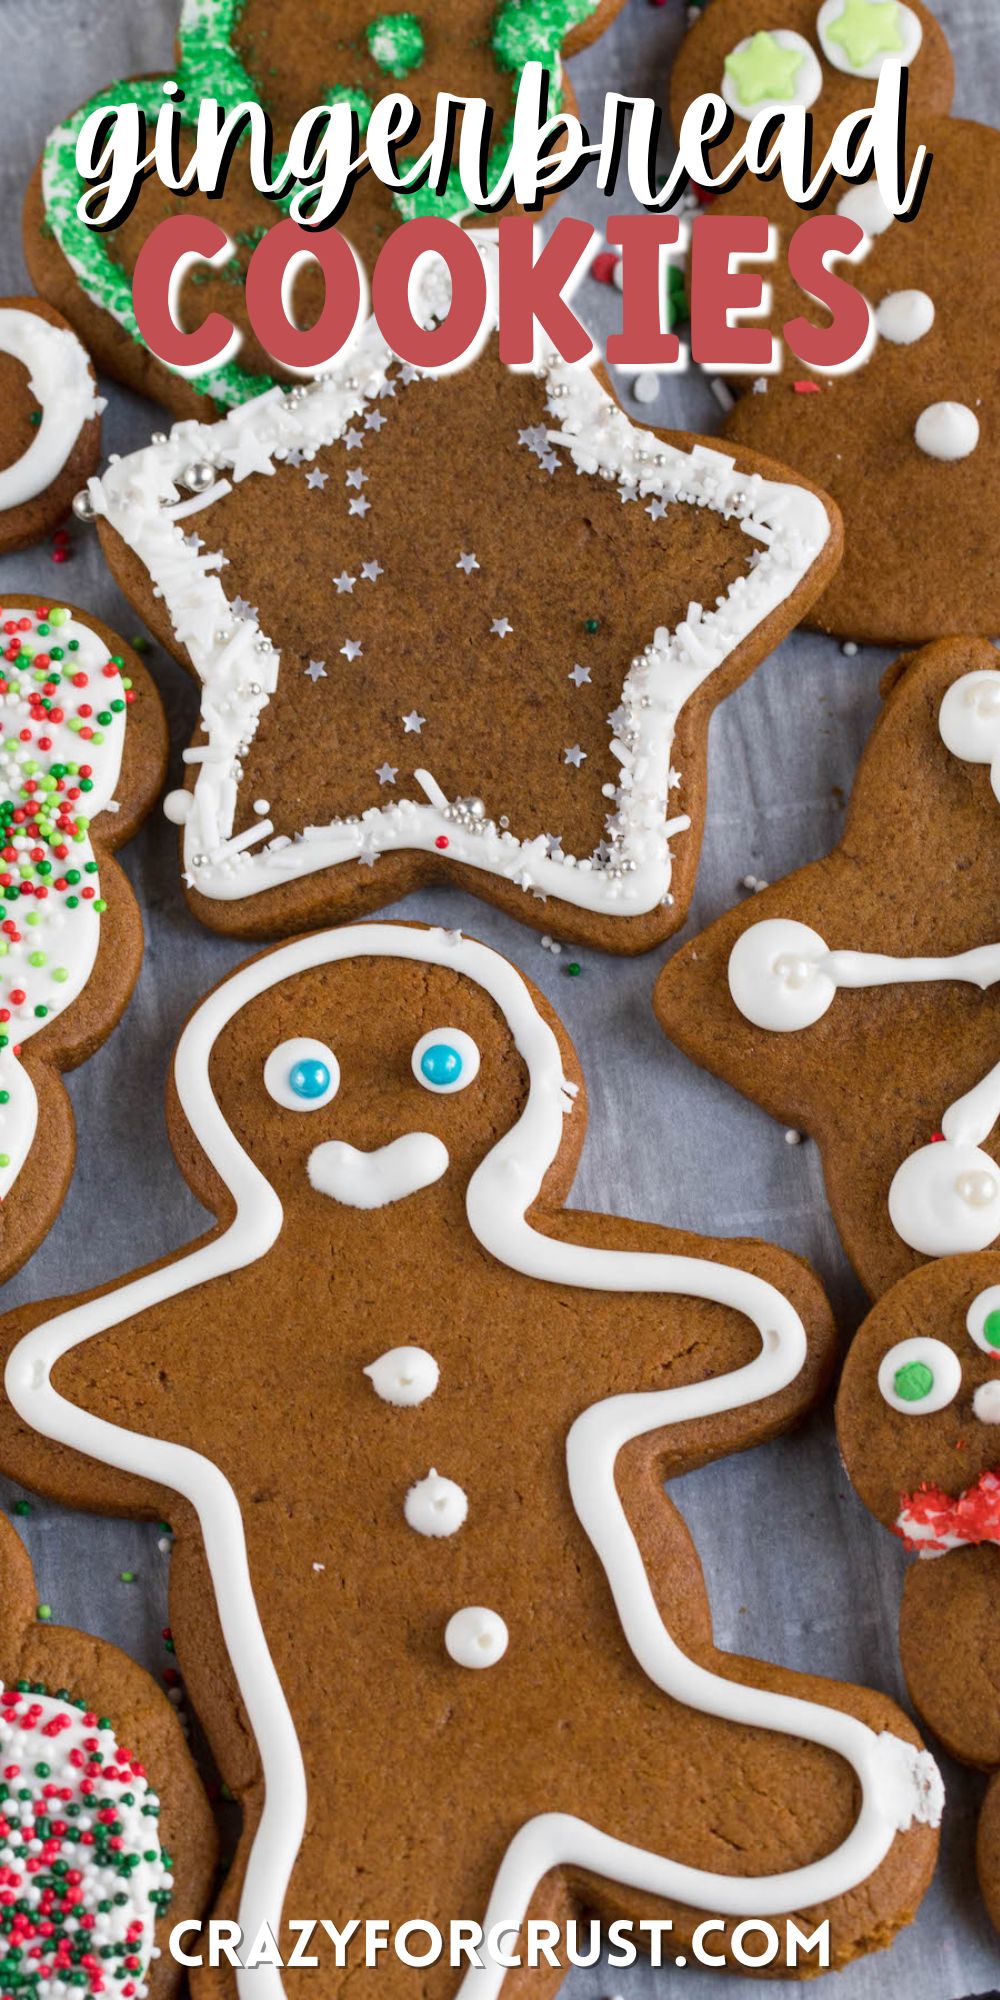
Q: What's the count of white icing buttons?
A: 6